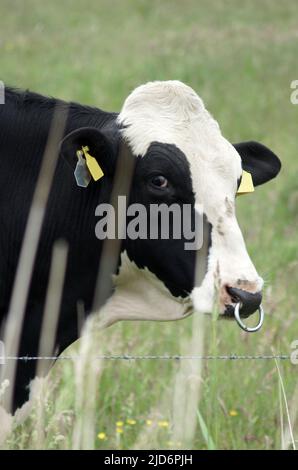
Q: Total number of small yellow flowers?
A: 7